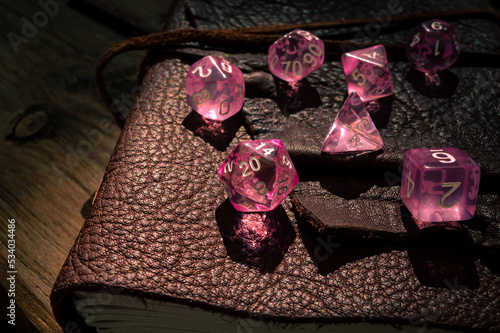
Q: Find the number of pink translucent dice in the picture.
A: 7